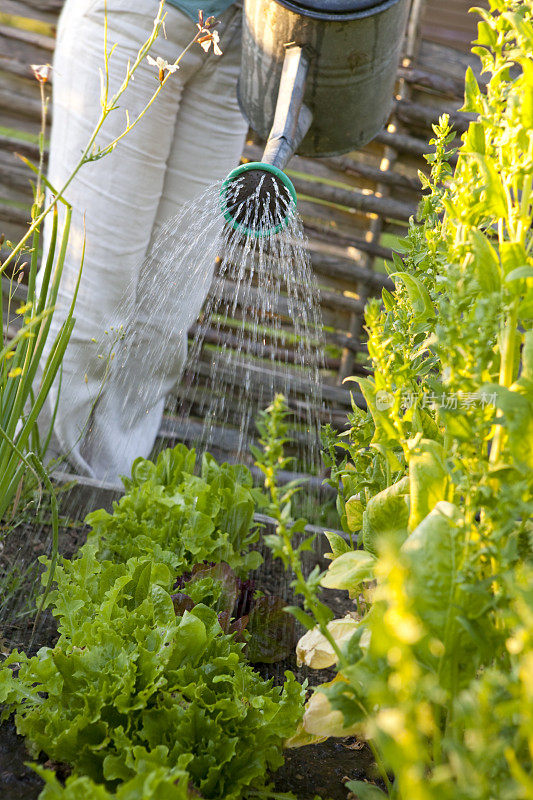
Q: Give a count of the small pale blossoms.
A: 3